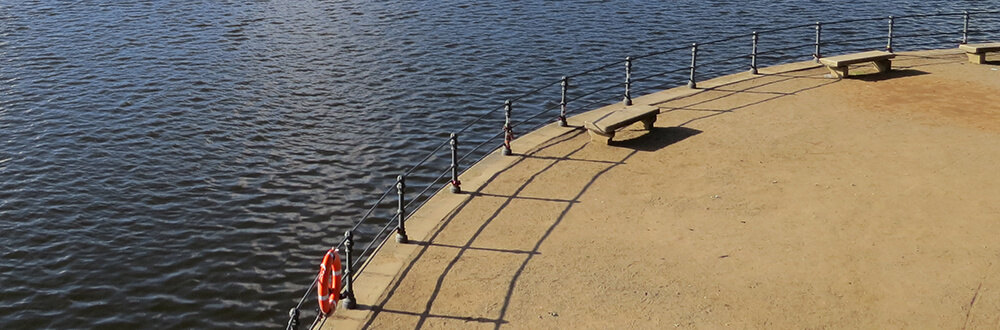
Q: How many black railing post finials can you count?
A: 12